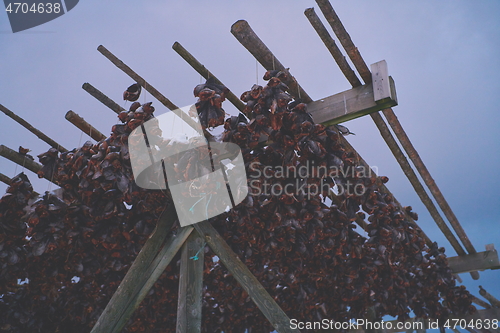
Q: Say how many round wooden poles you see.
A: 10